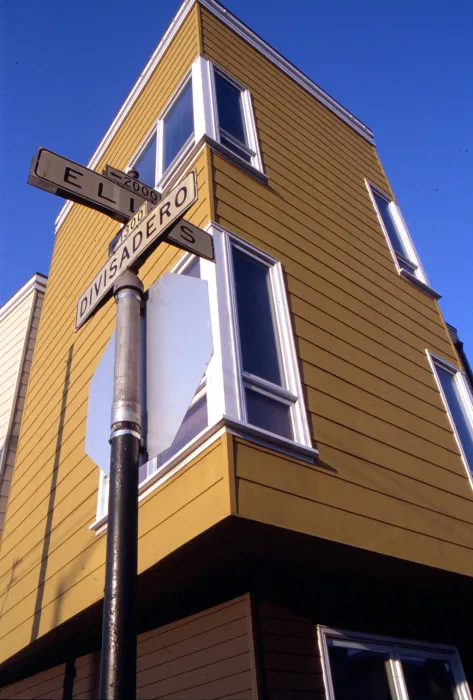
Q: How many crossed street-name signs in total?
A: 2